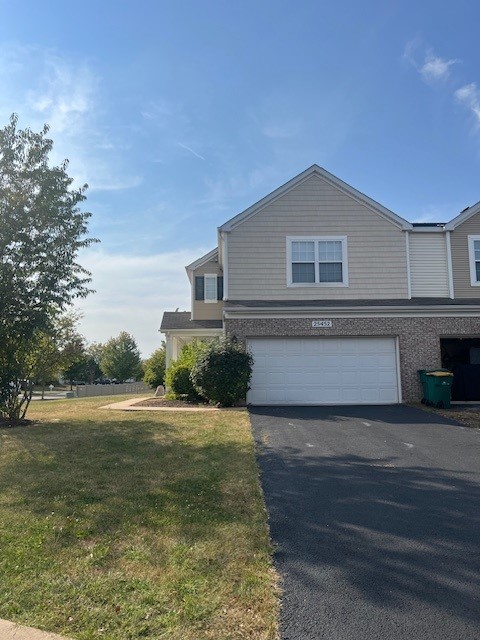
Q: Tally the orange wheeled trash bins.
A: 0